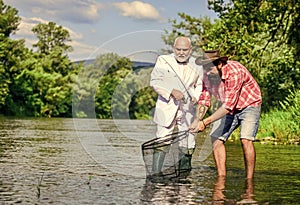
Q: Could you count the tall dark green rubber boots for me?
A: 2